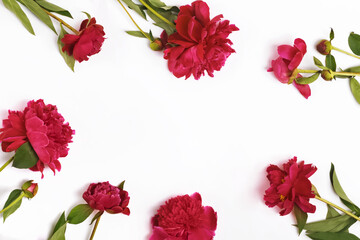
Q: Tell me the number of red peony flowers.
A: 7